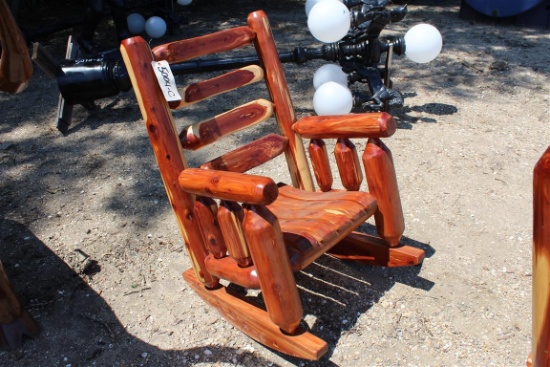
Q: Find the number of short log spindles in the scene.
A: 4